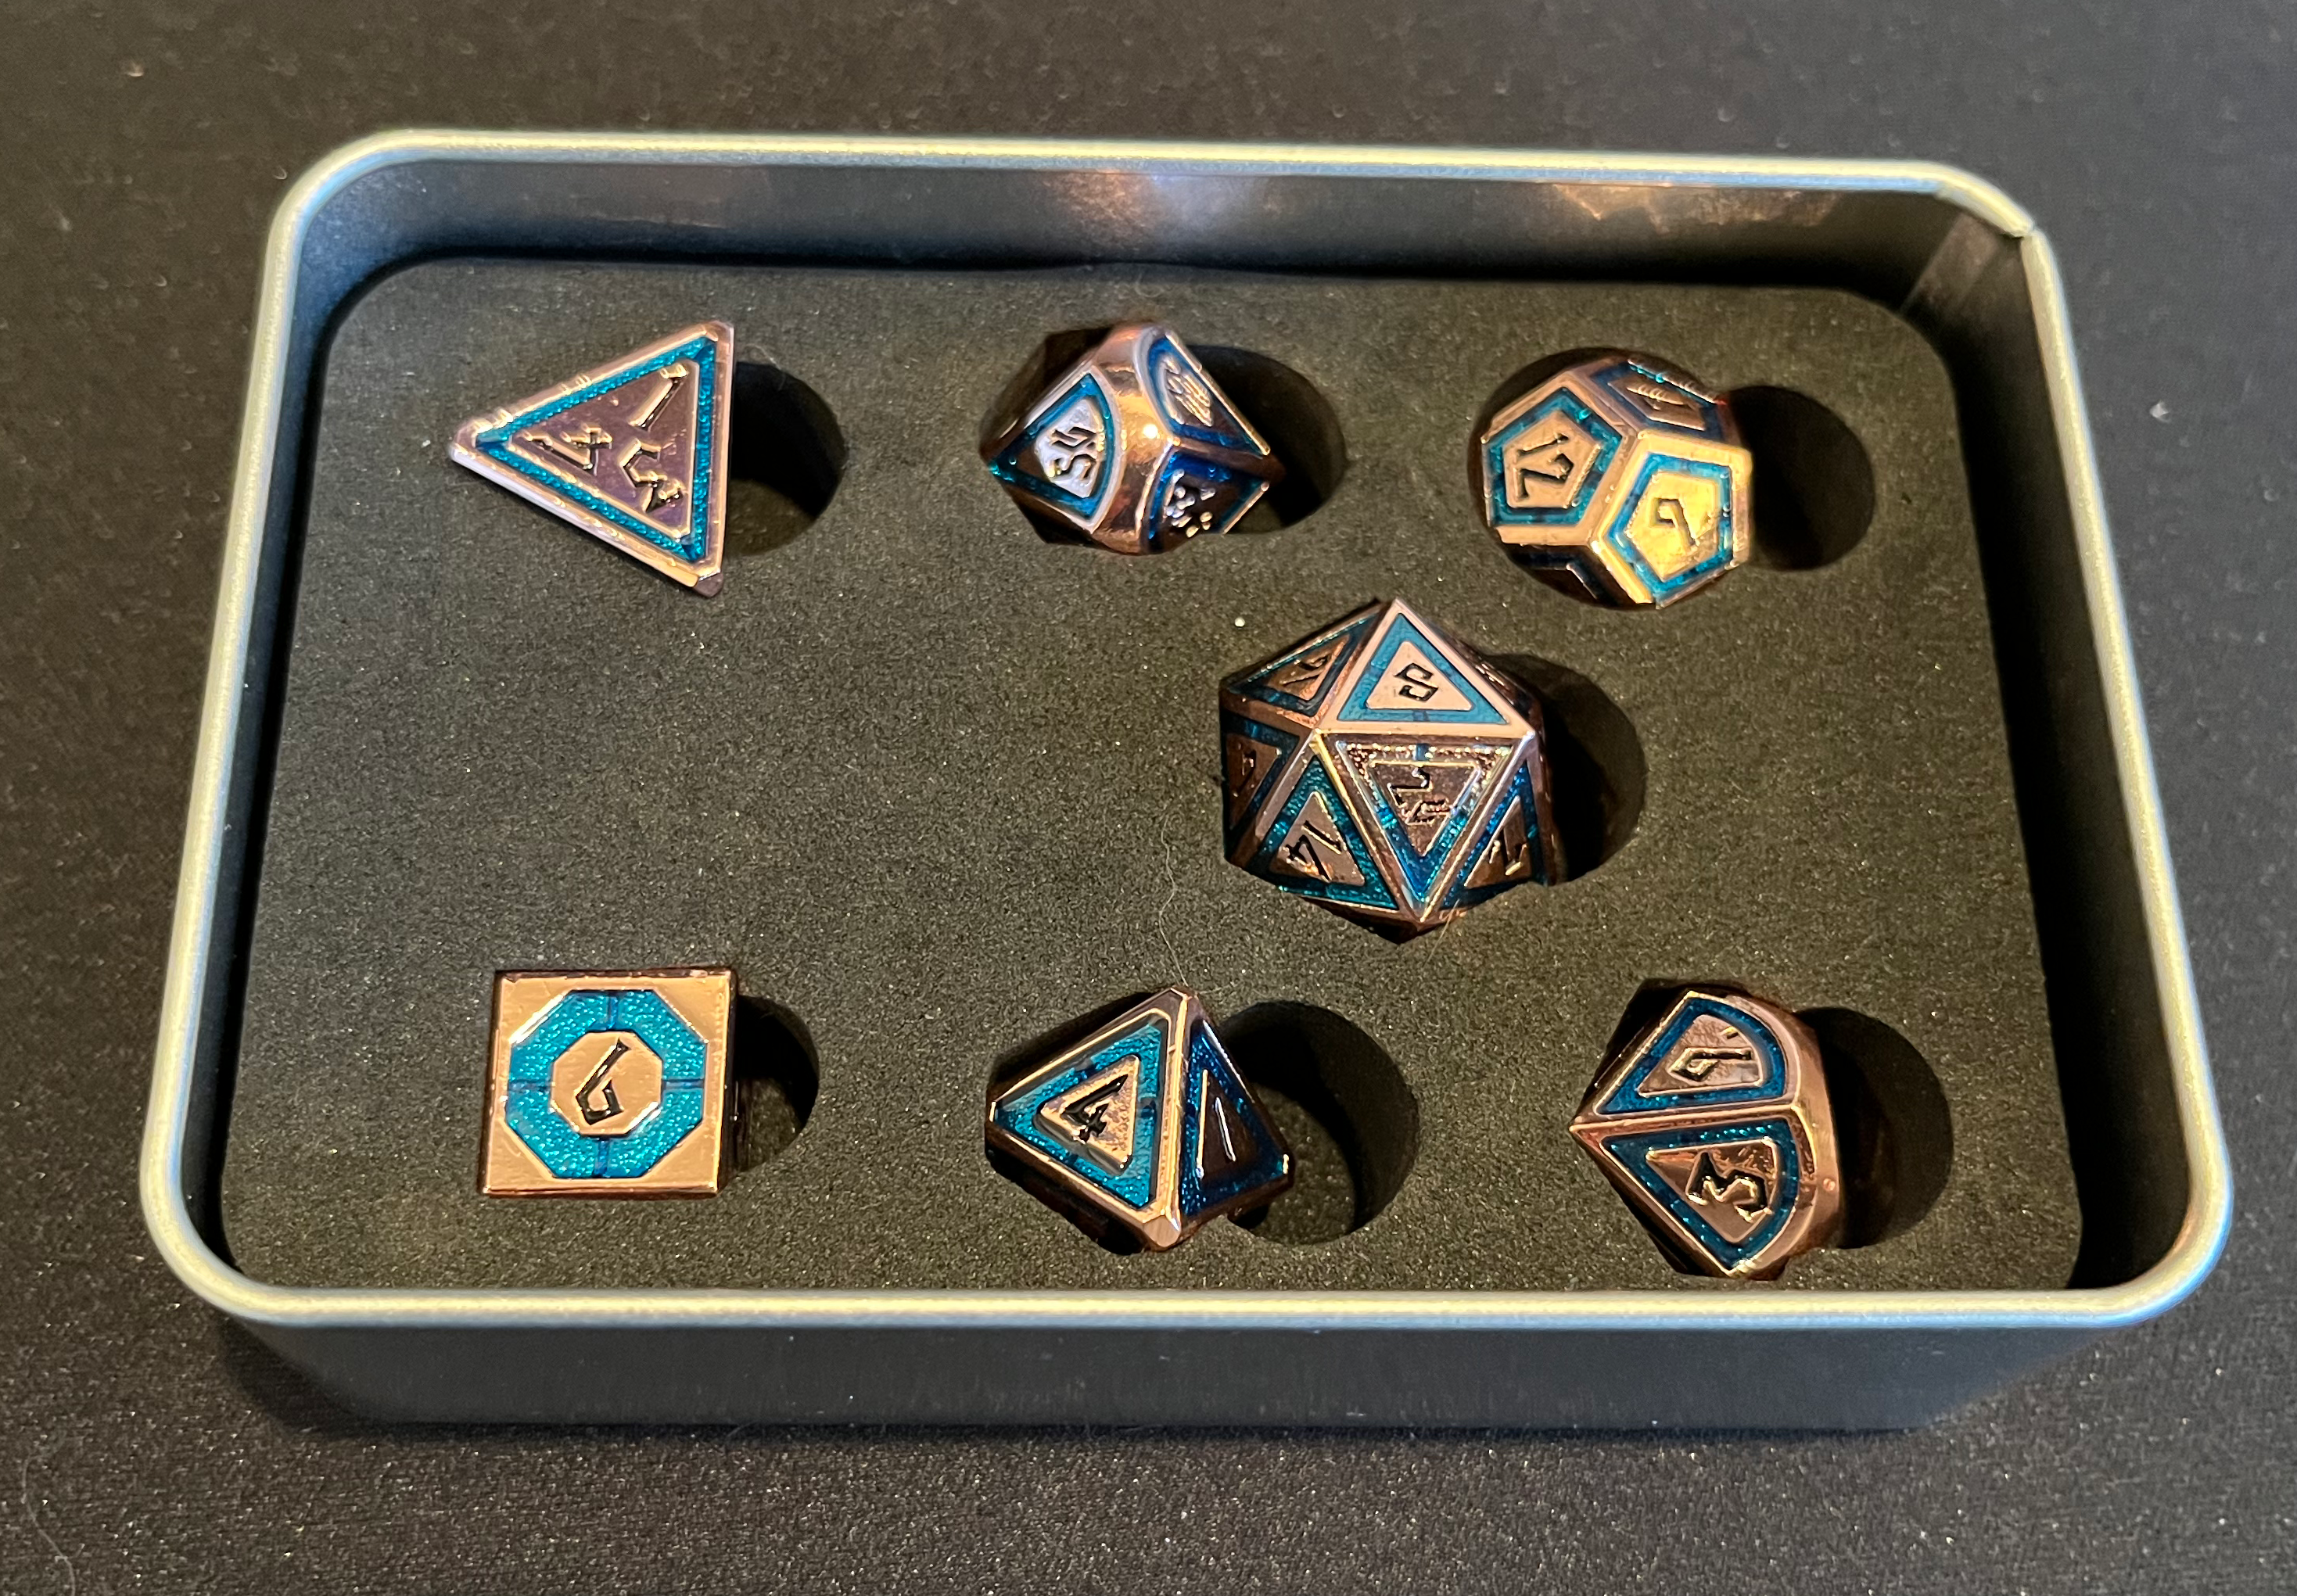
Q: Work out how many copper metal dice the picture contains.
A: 7